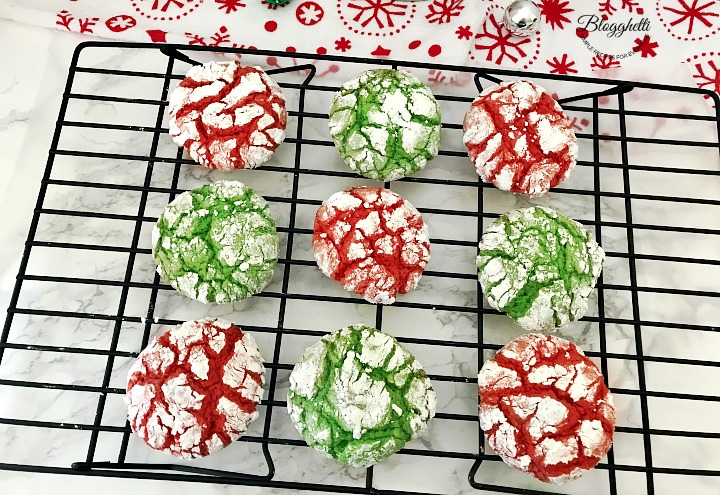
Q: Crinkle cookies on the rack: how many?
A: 9